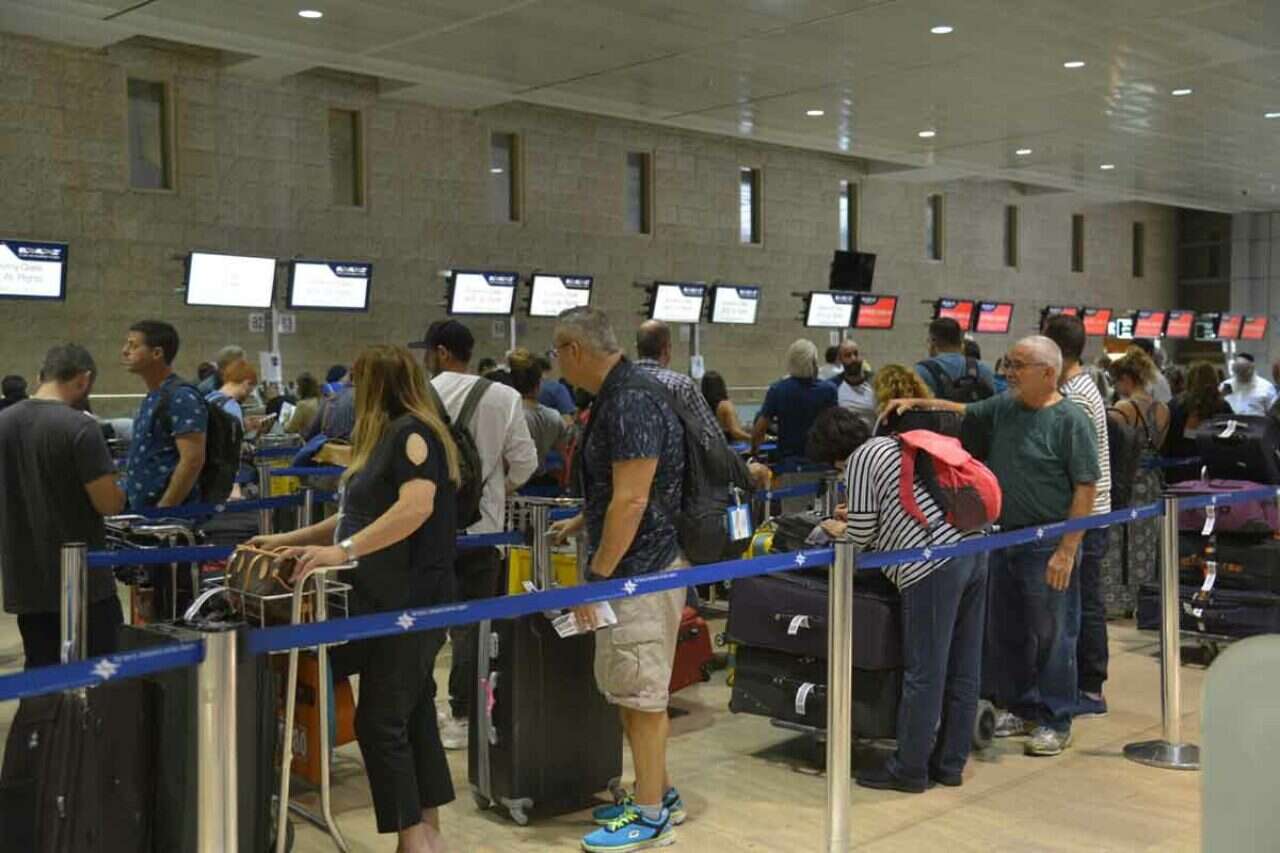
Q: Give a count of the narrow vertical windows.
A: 10